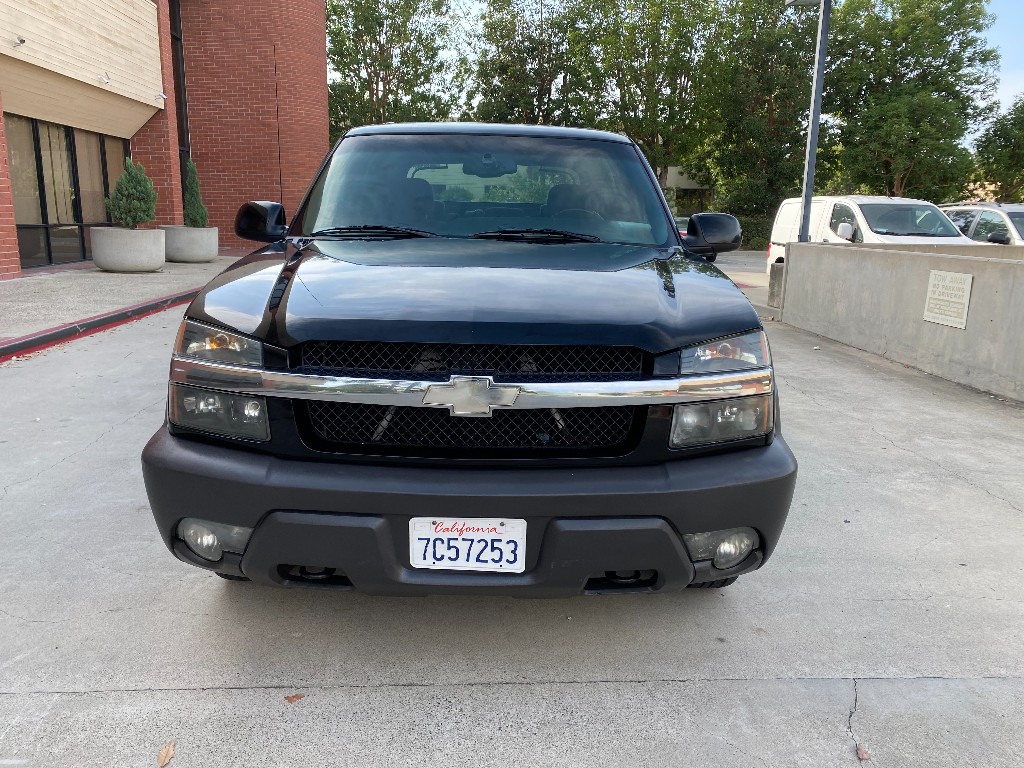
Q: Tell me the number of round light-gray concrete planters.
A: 2